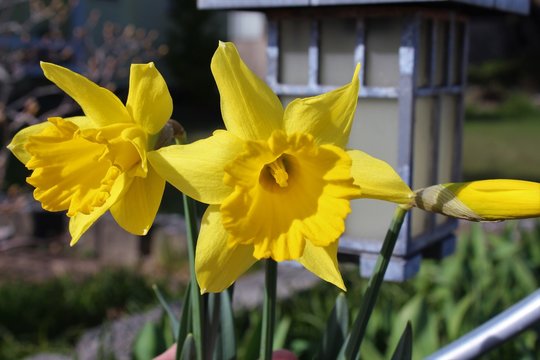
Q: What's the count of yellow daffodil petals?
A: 12